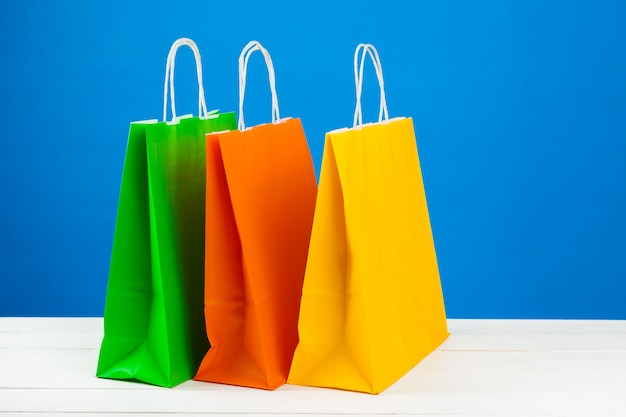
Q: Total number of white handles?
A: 6